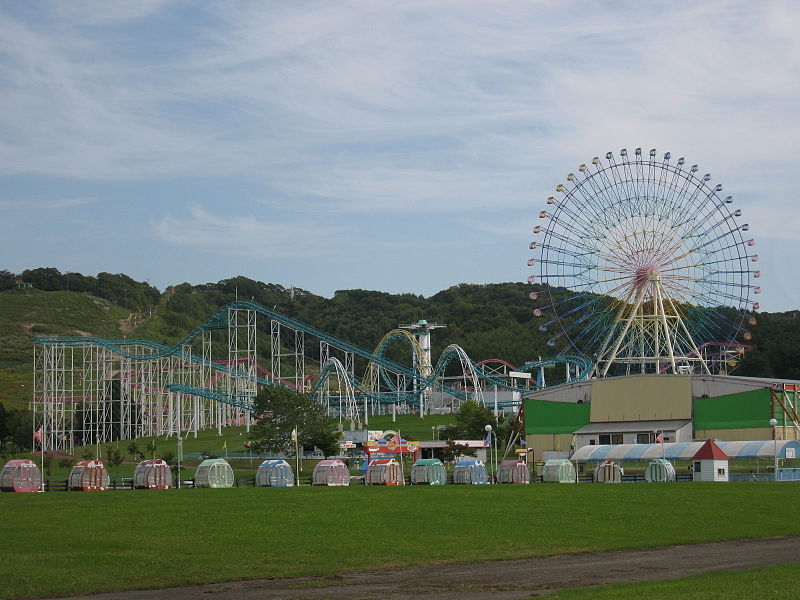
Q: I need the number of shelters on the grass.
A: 13